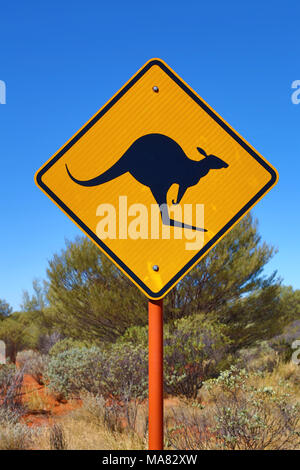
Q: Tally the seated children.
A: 0